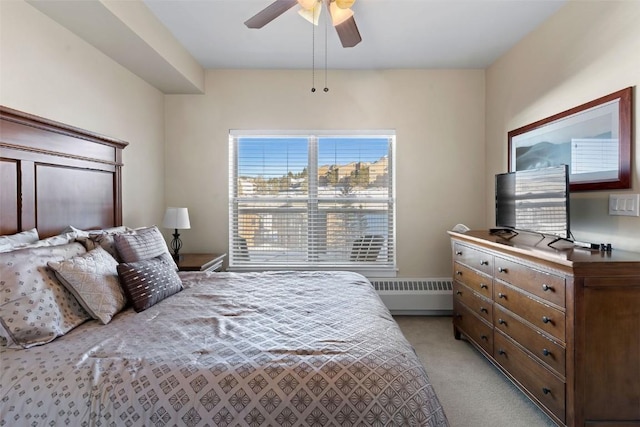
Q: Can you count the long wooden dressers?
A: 1